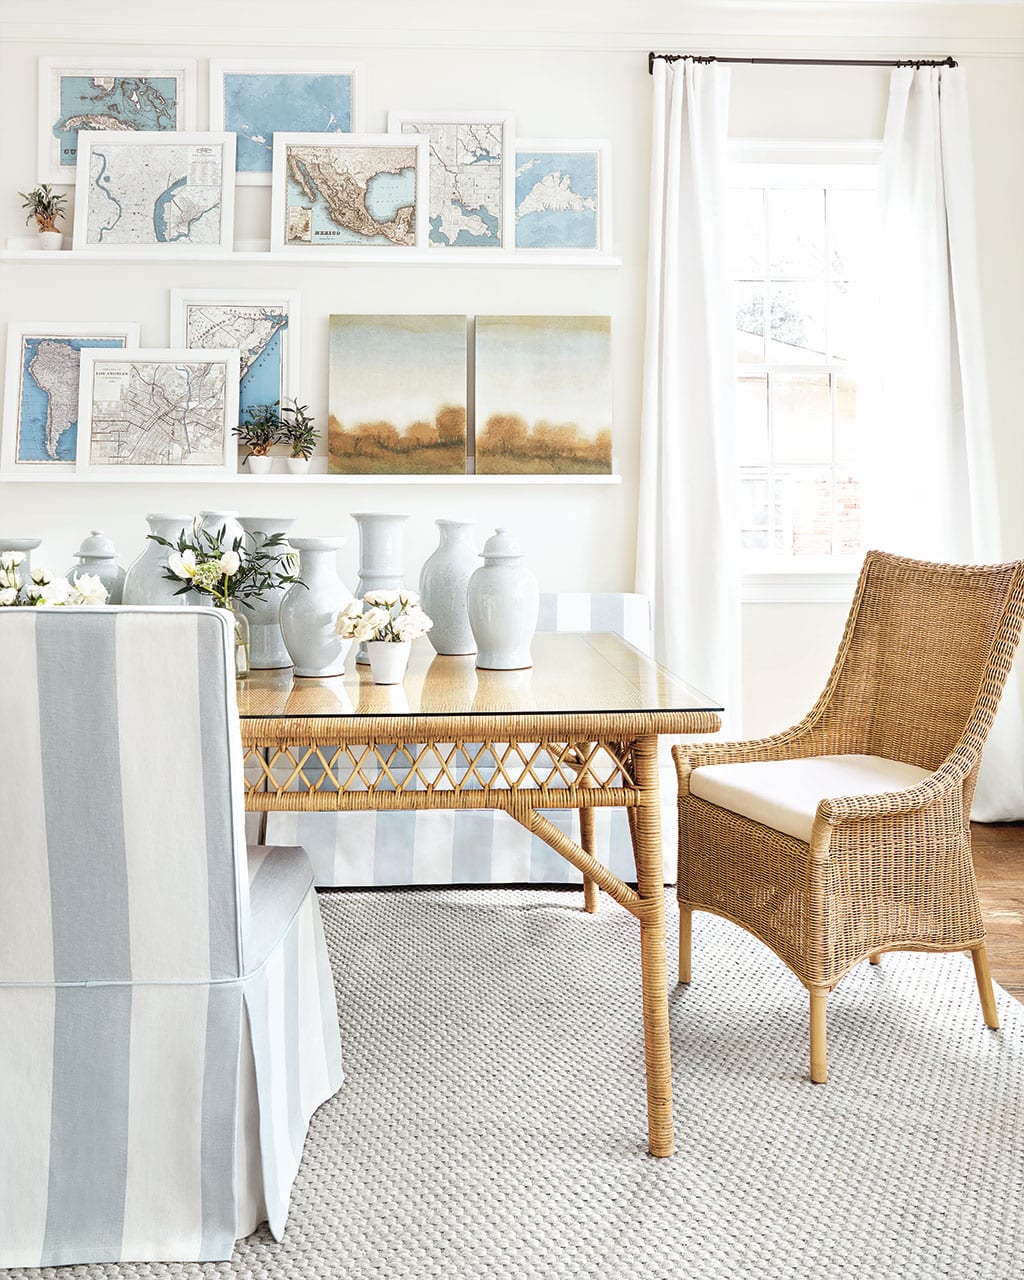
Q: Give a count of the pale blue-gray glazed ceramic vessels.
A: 9